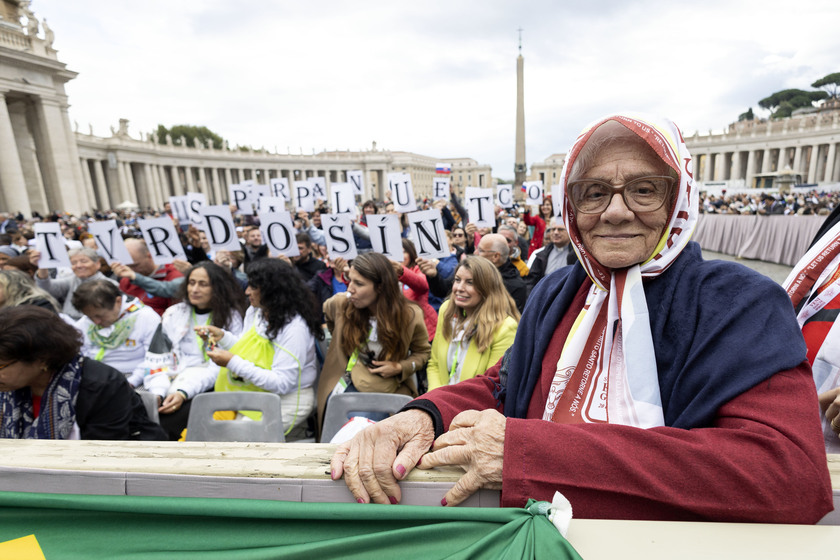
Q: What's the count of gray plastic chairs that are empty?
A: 2